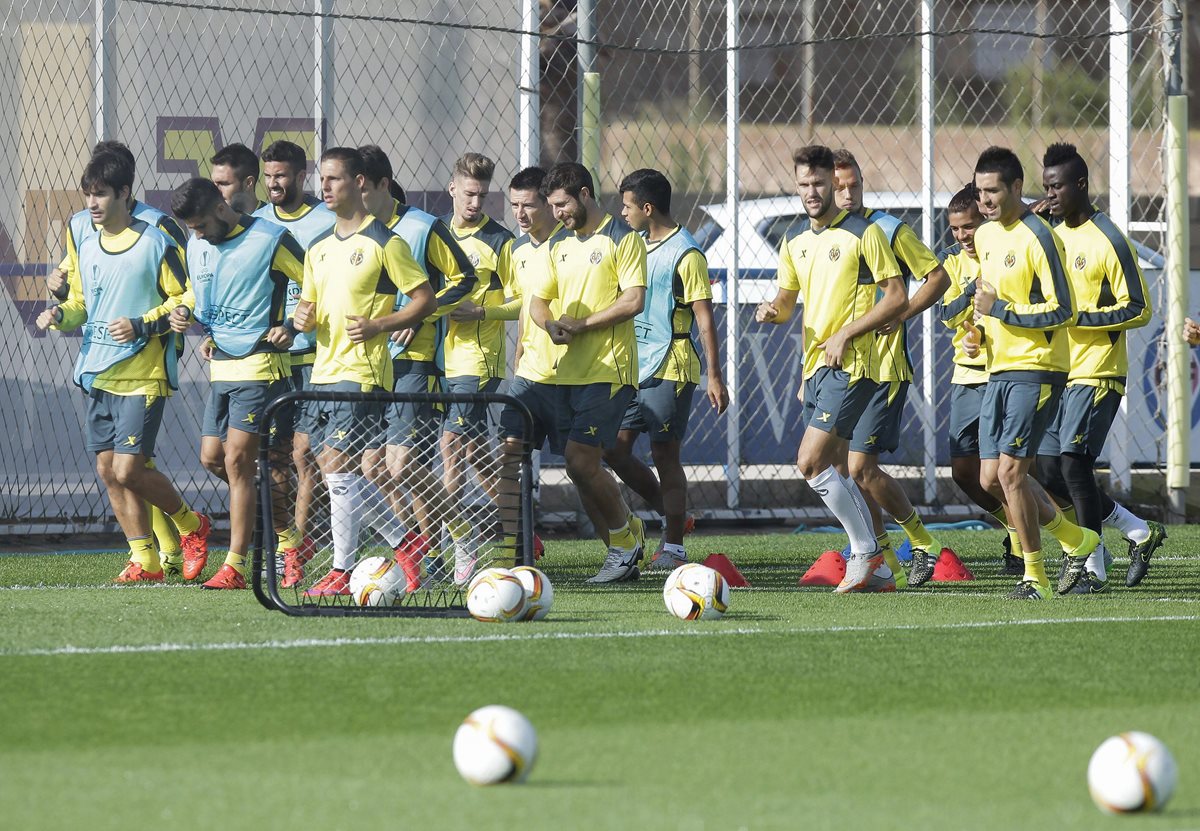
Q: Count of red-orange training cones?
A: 3